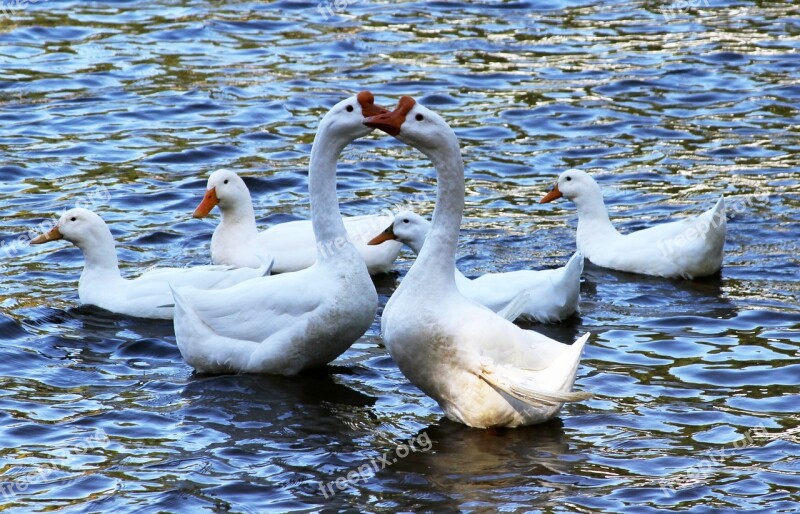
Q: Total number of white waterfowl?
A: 6